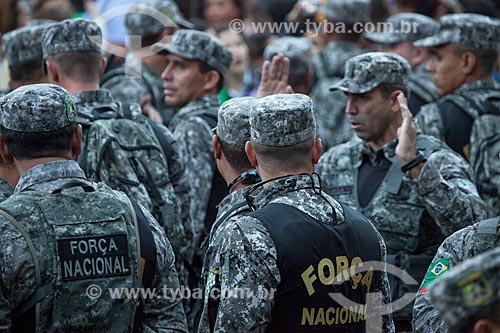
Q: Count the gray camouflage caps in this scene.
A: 13